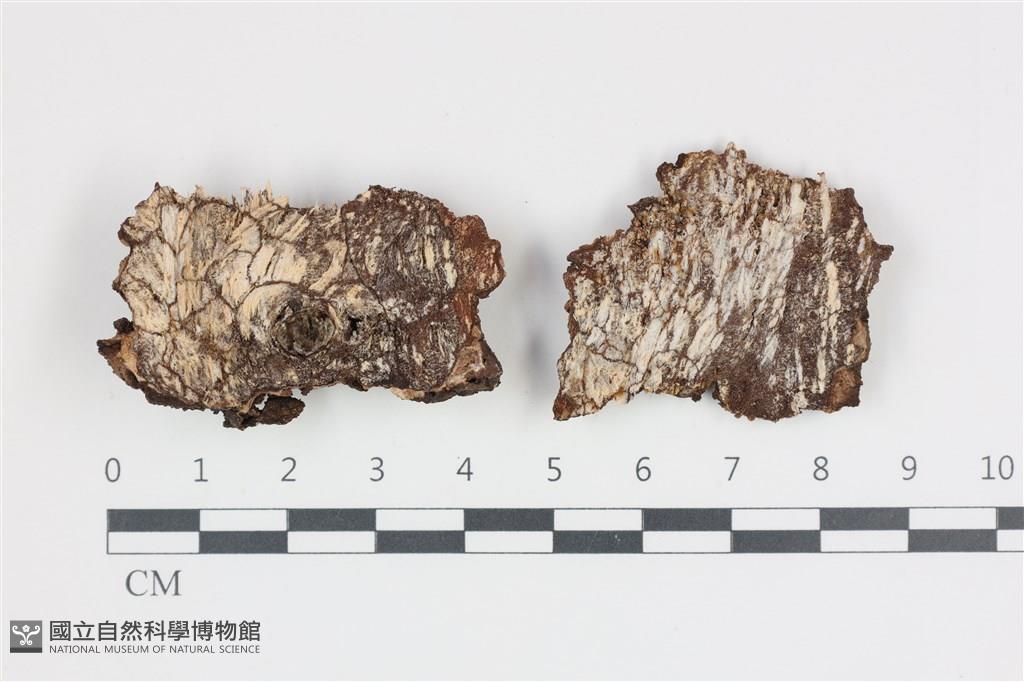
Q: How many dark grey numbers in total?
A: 11